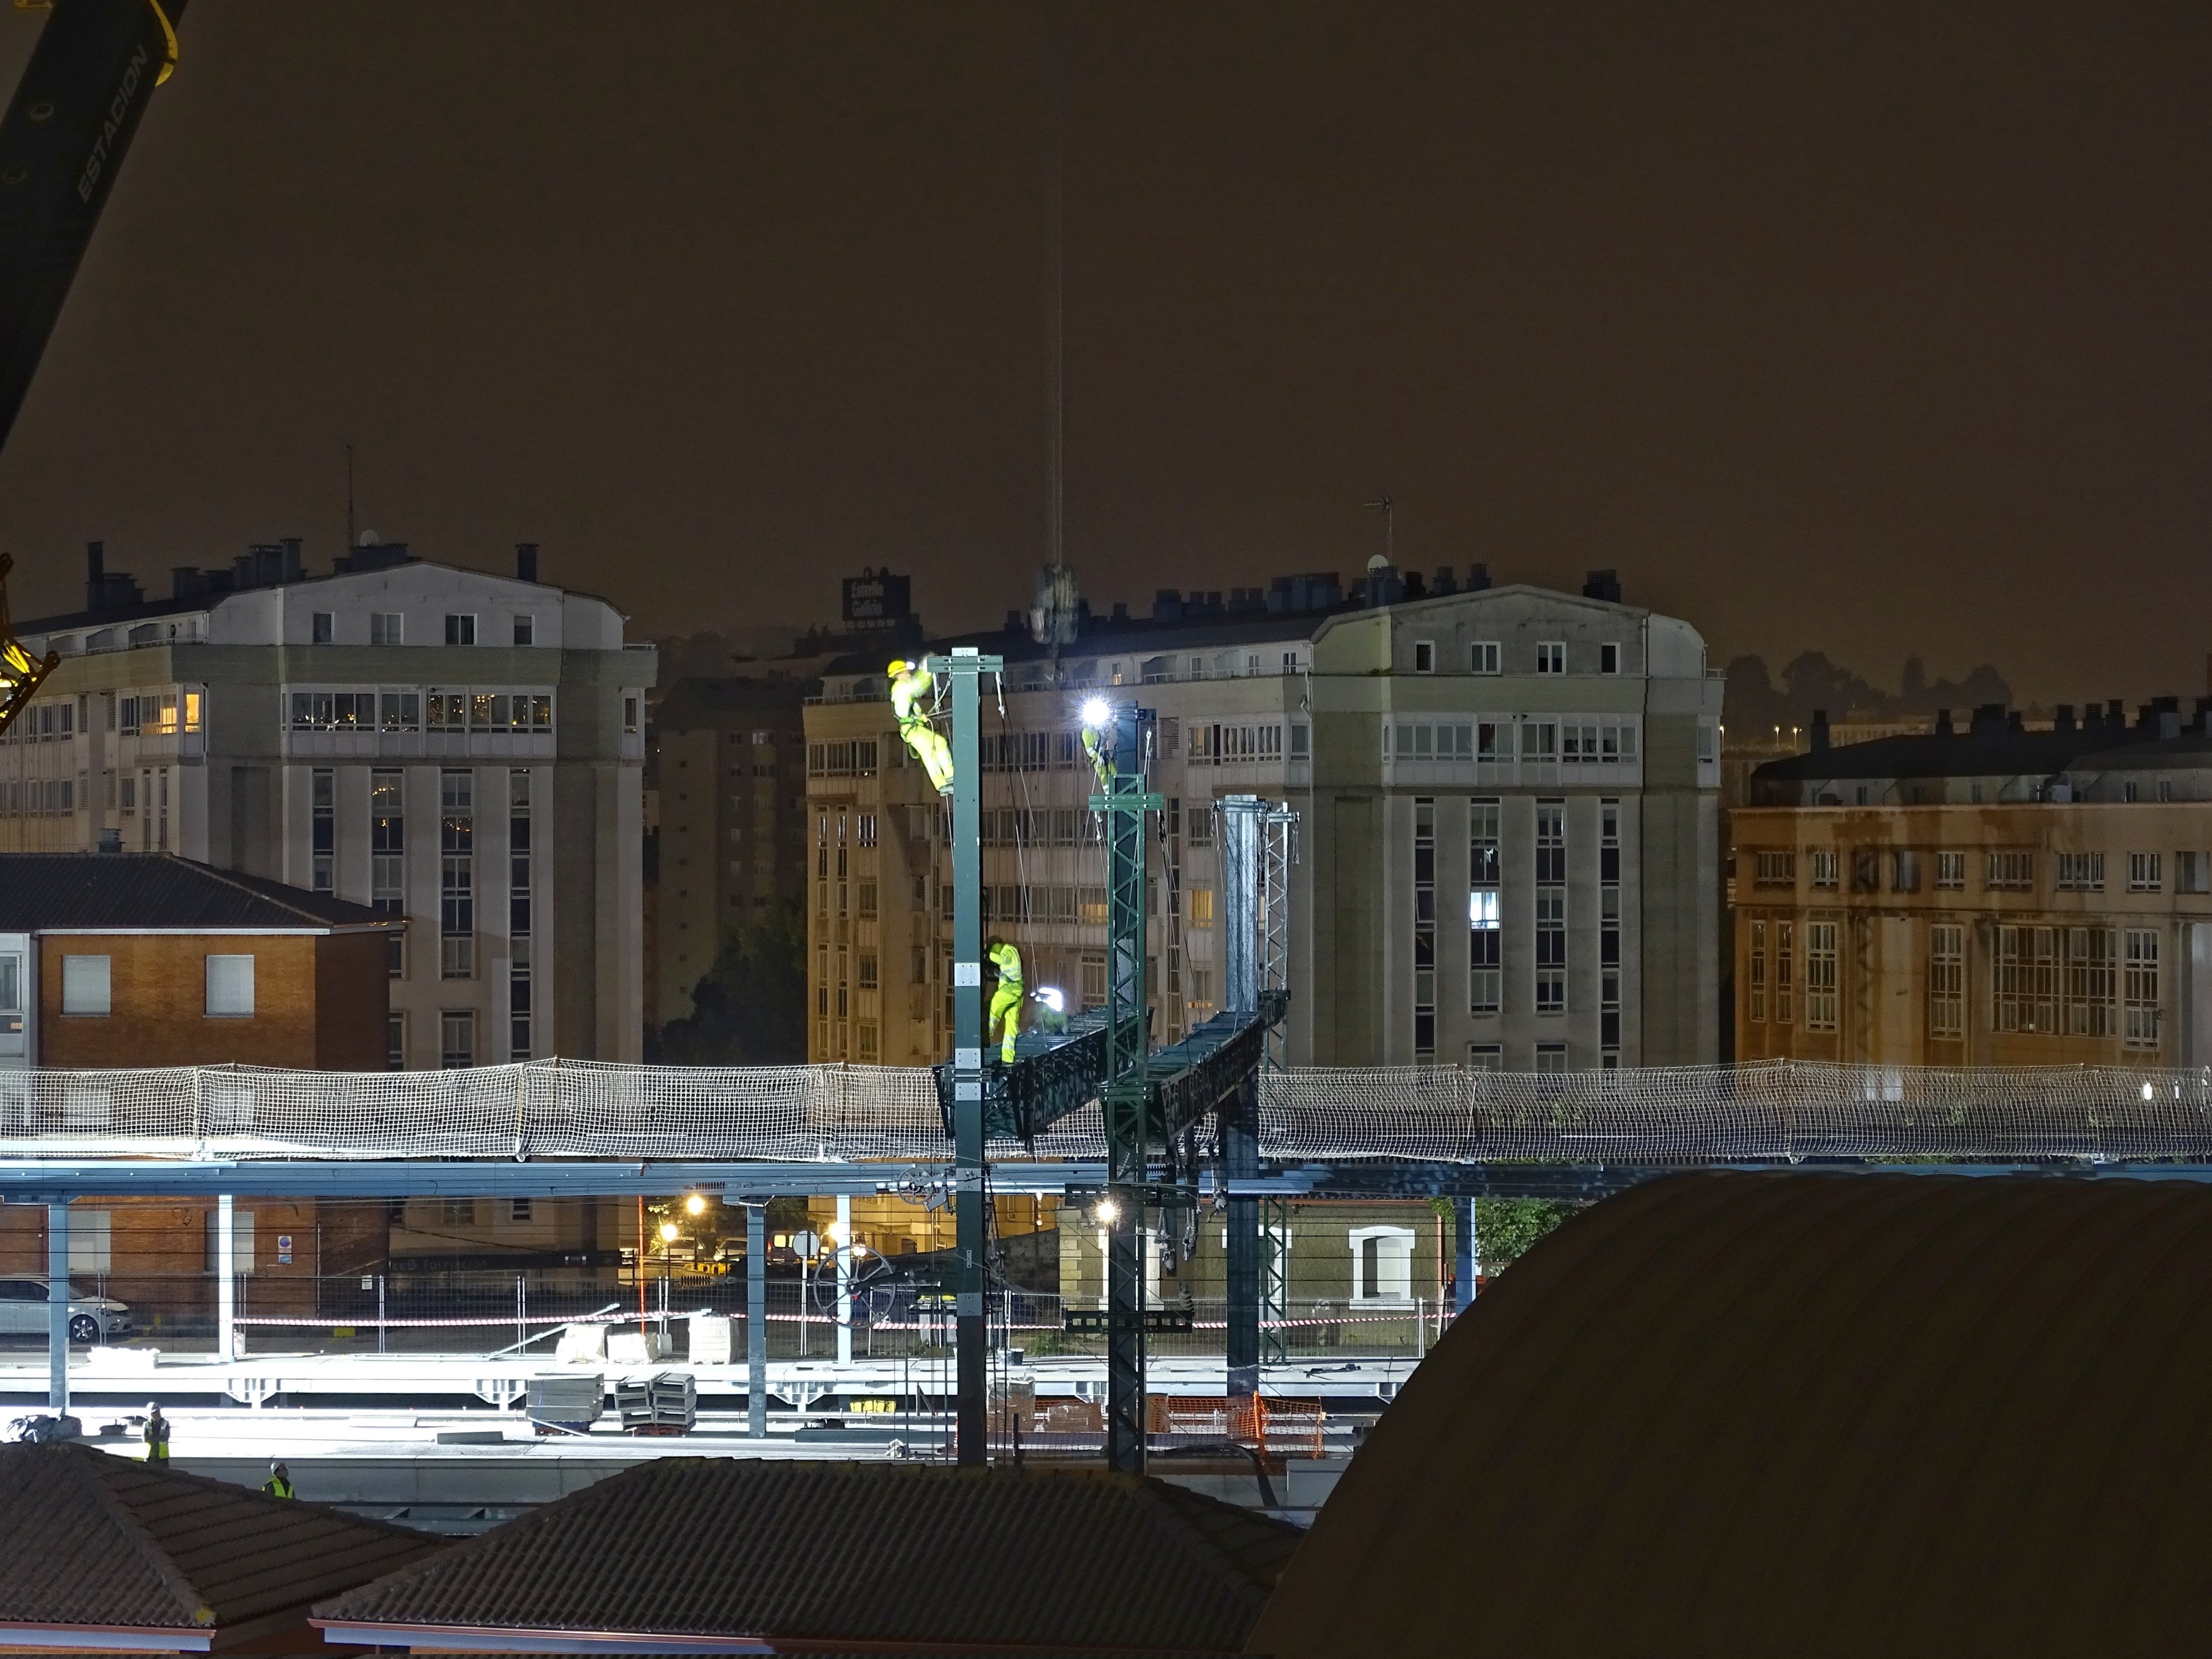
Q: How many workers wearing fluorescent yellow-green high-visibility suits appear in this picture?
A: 3